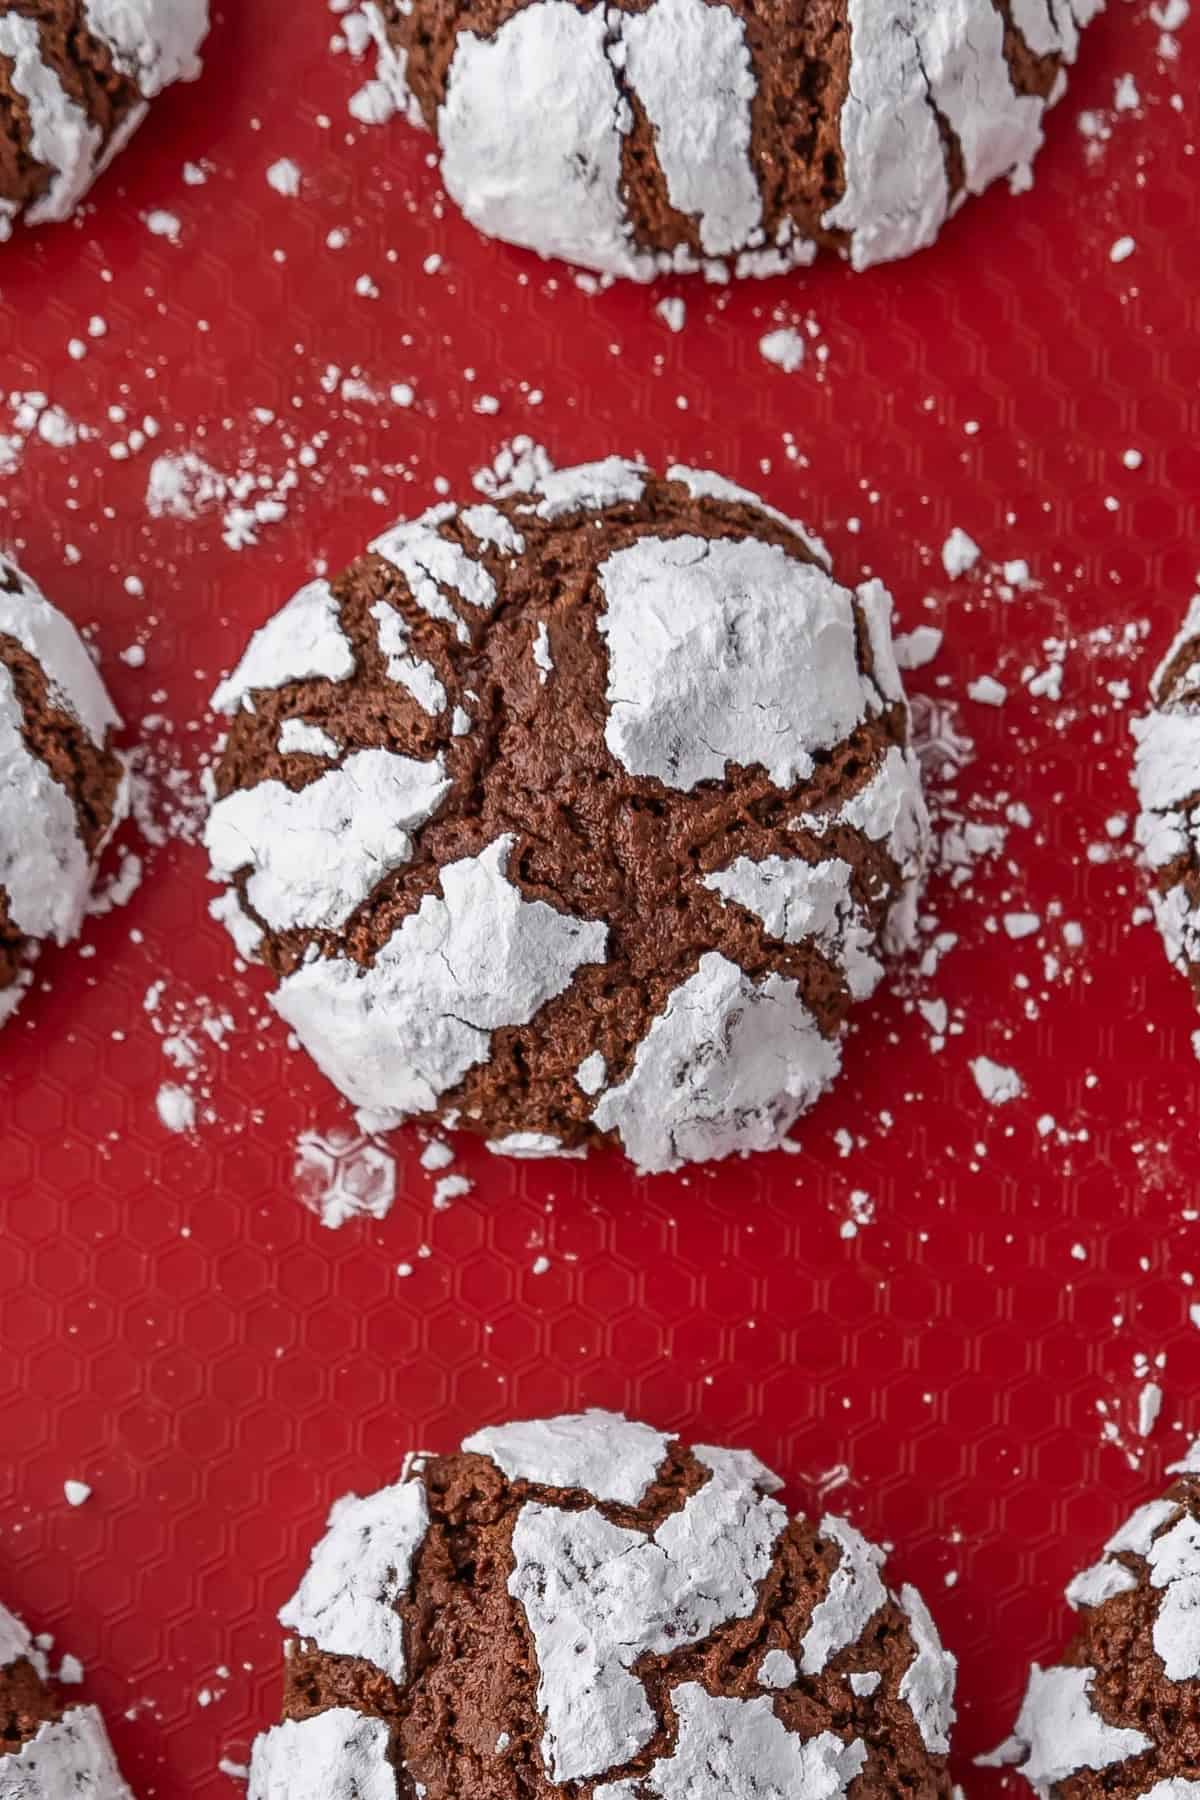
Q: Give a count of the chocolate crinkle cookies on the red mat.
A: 8